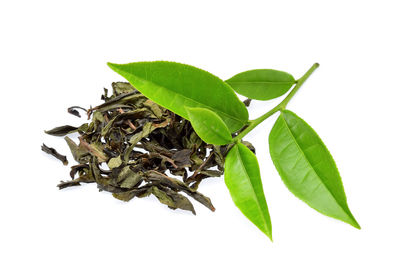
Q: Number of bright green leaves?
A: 5